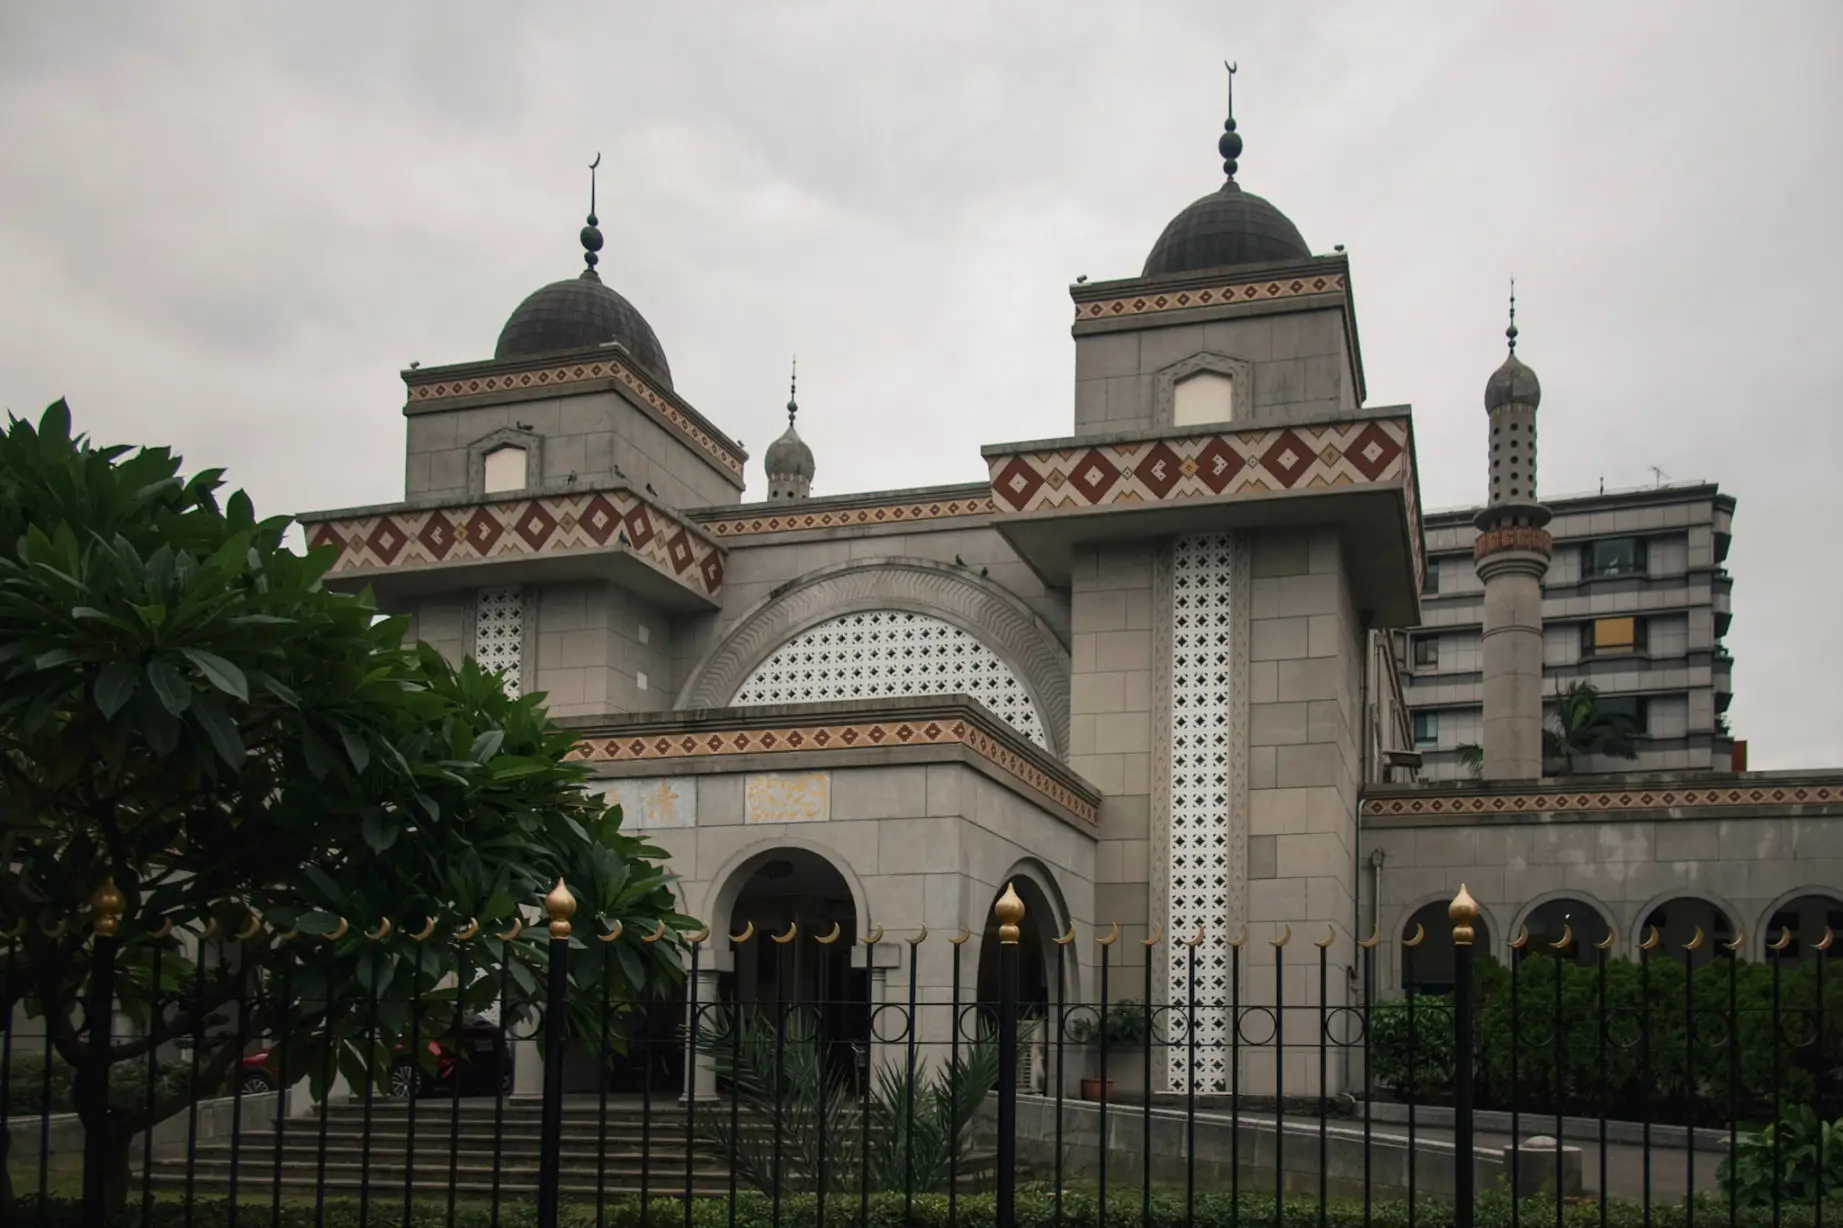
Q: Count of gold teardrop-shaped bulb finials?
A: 4